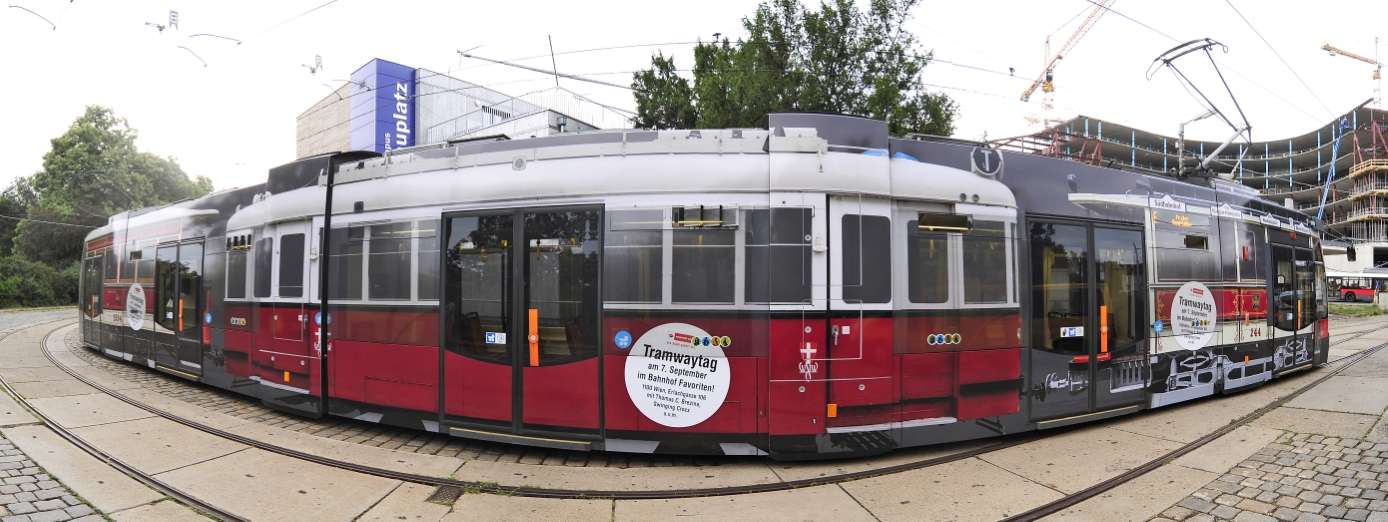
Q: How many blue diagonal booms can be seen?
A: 1